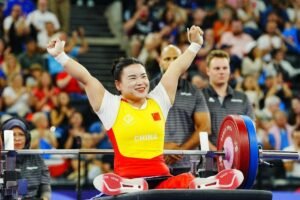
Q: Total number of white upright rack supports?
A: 2